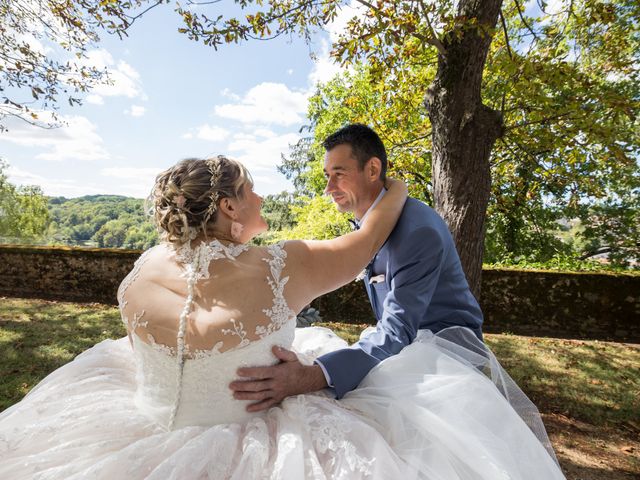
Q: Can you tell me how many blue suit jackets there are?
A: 1